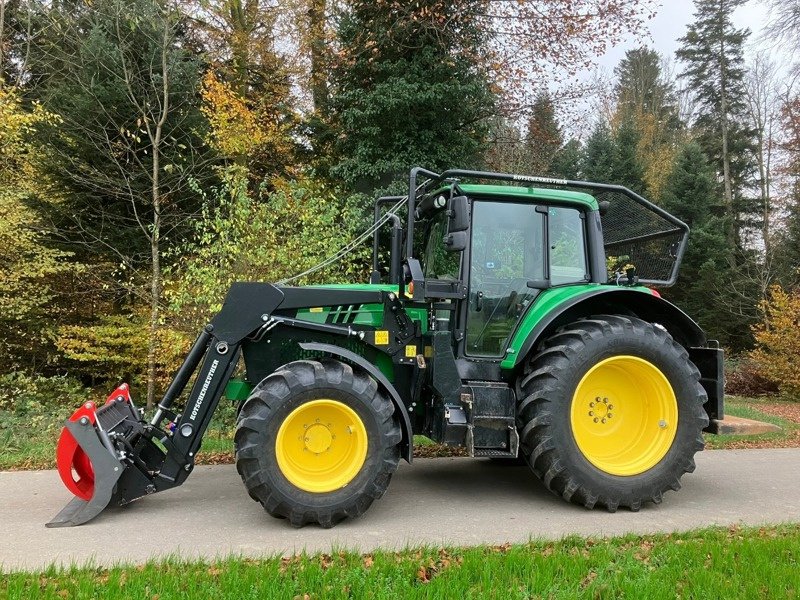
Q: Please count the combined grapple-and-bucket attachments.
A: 1